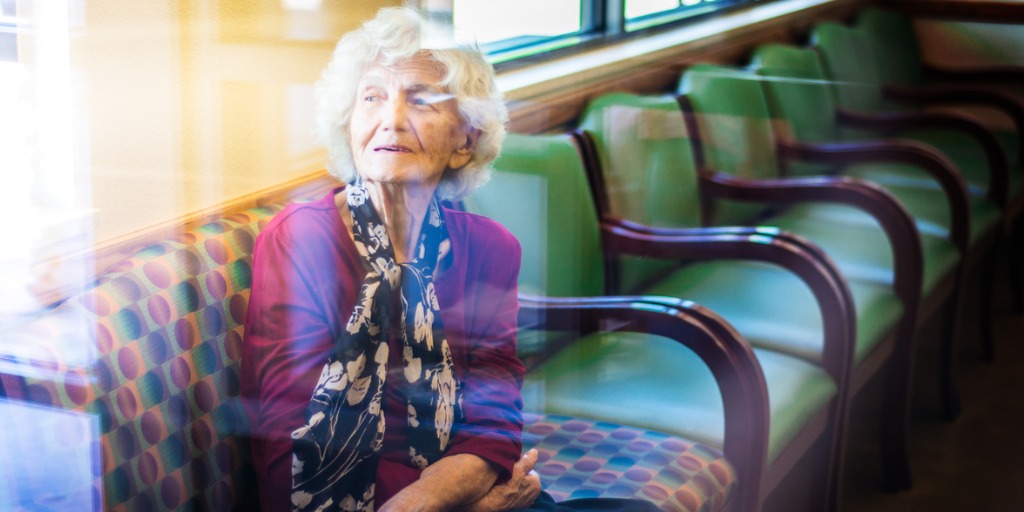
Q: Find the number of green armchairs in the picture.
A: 6